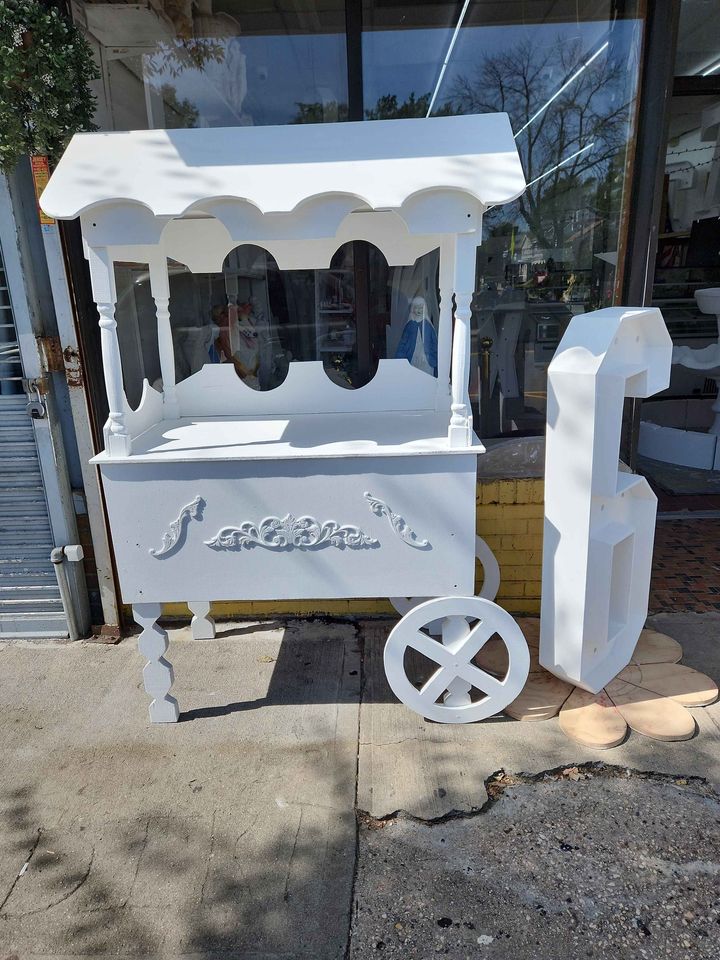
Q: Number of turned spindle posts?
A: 4